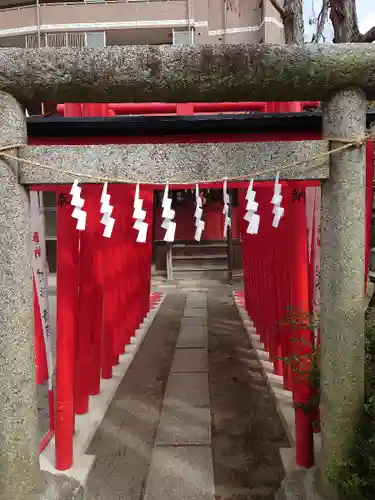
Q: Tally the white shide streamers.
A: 8